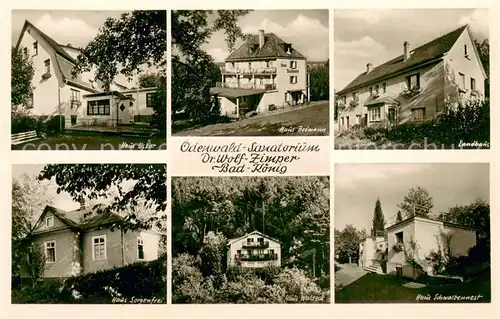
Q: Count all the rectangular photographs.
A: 6